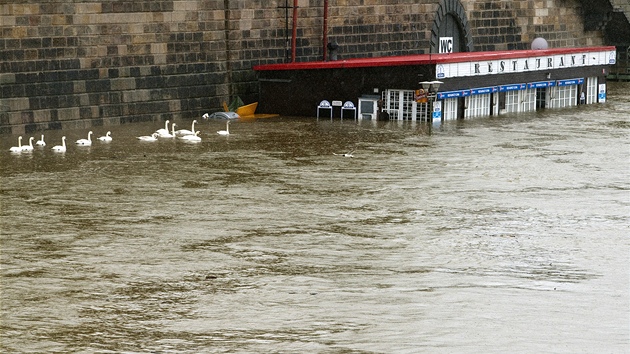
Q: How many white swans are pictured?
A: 12